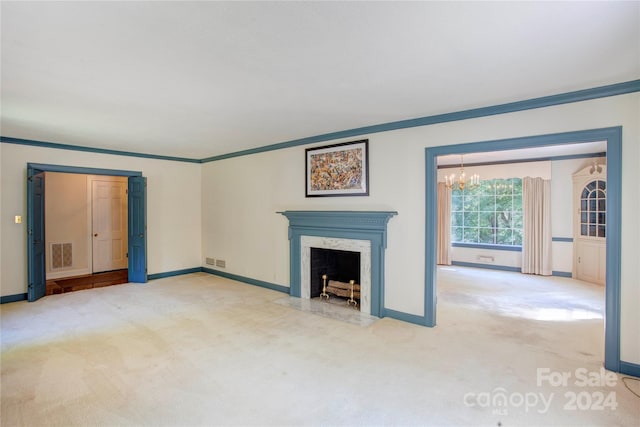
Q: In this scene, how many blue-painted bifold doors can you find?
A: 2